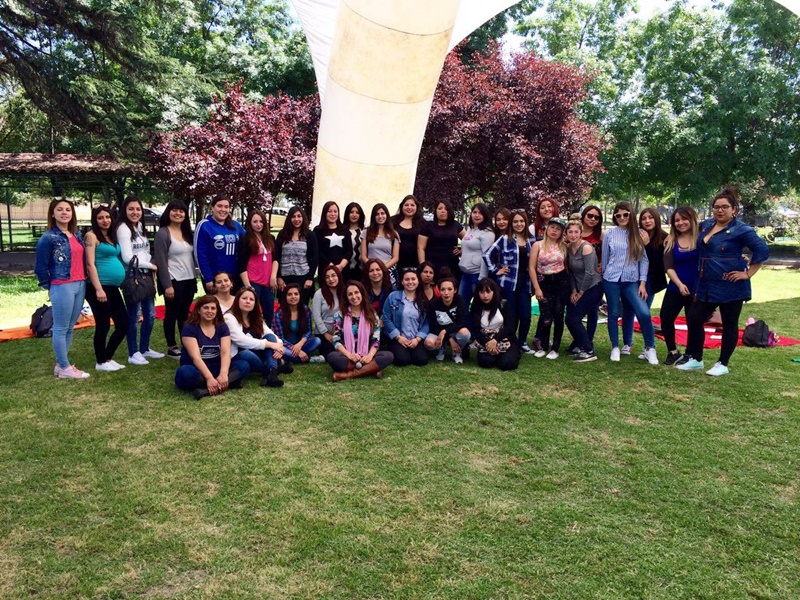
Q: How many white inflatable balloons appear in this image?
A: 1